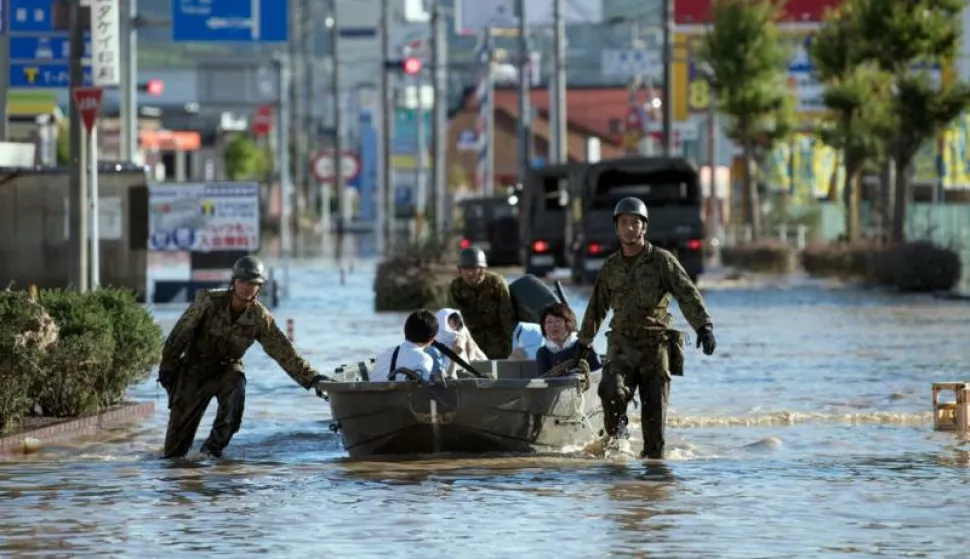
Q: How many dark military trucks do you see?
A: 3